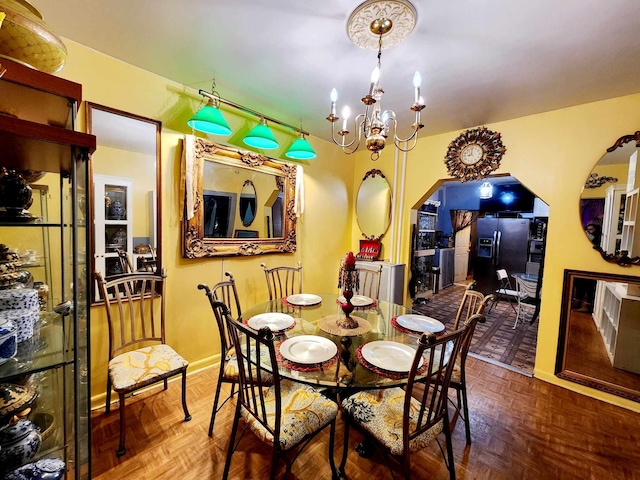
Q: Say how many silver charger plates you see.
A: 6